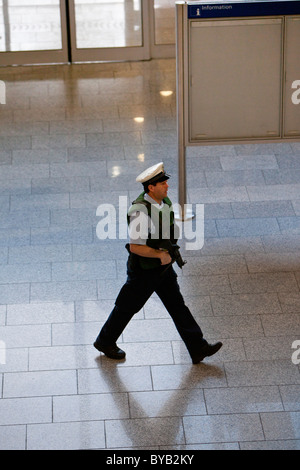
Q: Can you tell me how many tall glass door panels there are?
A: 2